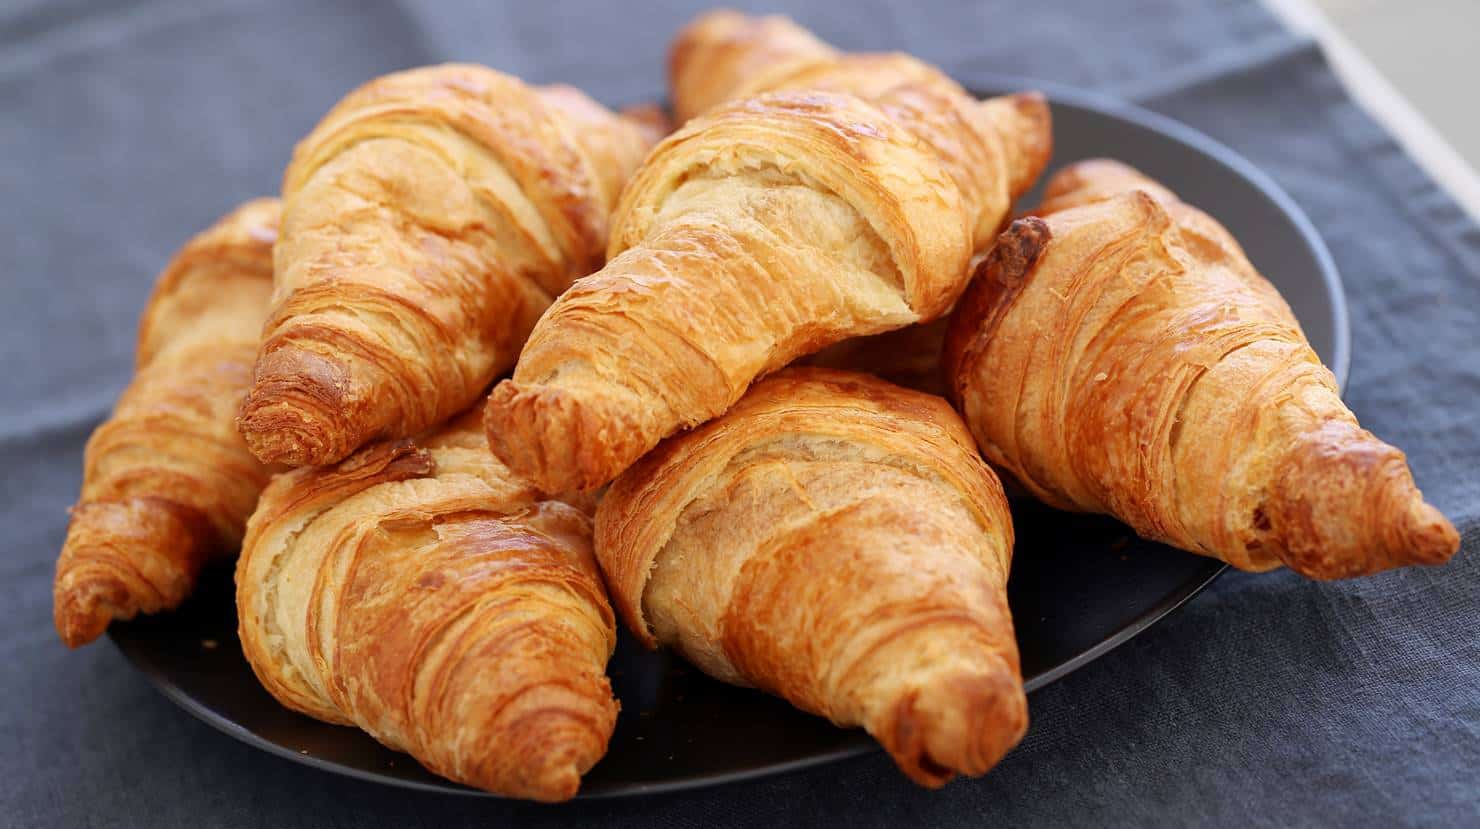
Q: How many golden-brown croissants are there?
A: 7